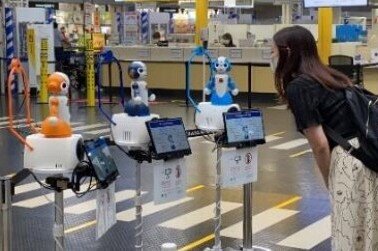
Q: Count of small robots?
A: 3